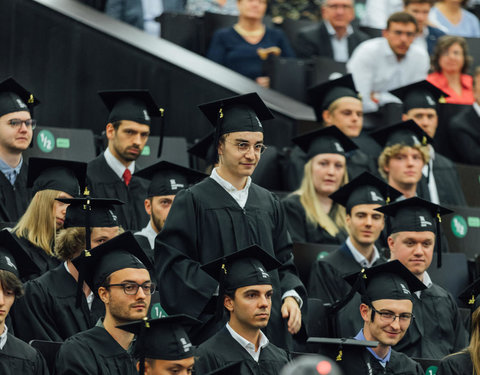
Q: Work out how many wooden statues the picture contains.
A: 0